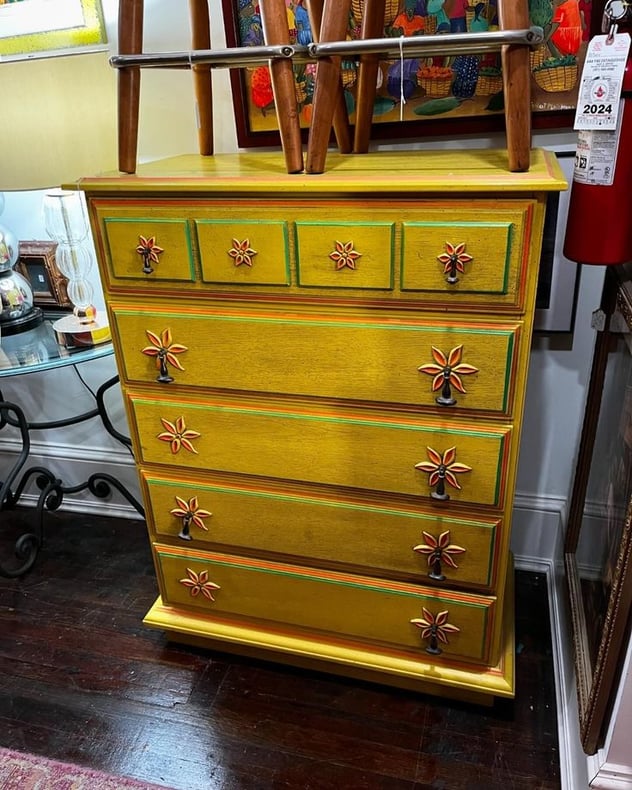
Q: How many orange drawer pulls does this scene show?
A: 12